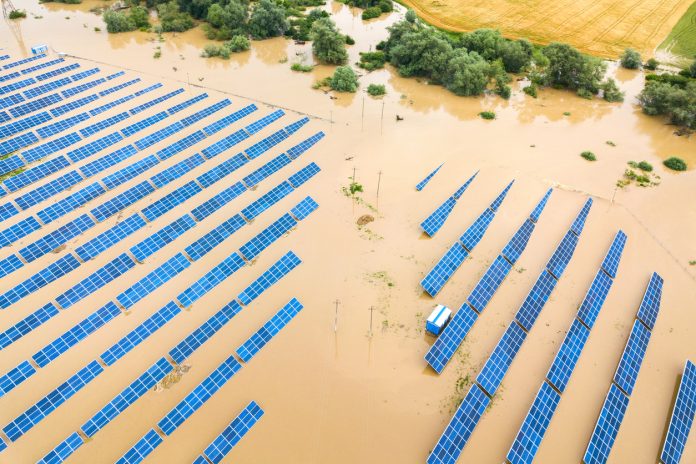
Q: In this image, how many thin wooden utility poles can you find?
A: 6